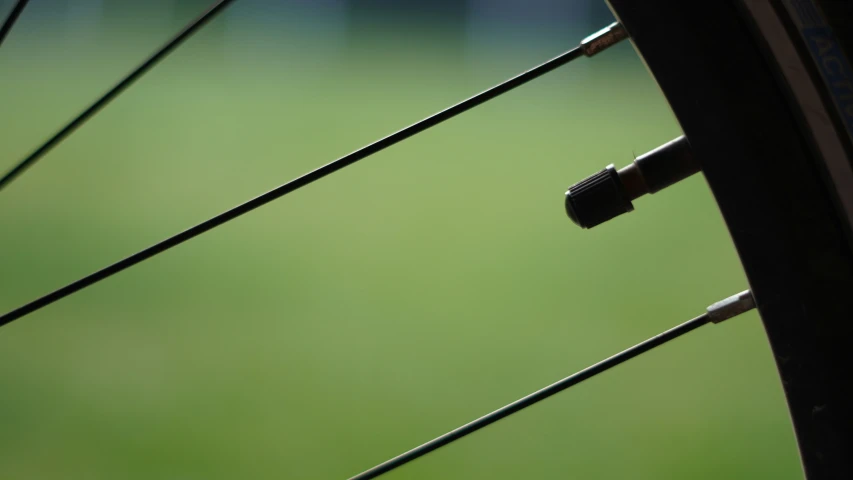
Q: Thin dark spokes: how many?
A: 4